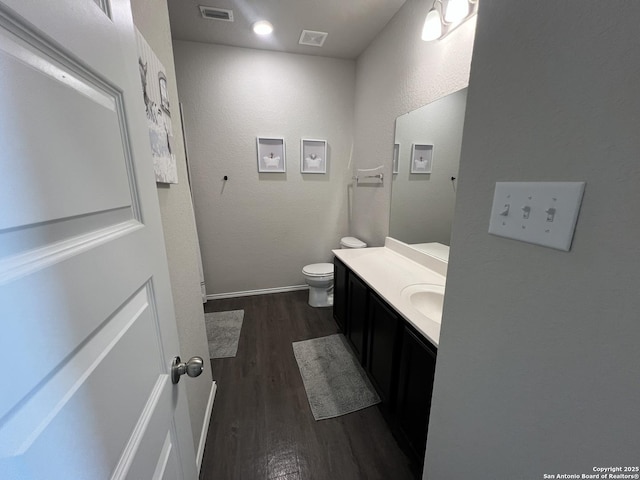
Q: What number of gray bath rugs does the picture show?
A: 2